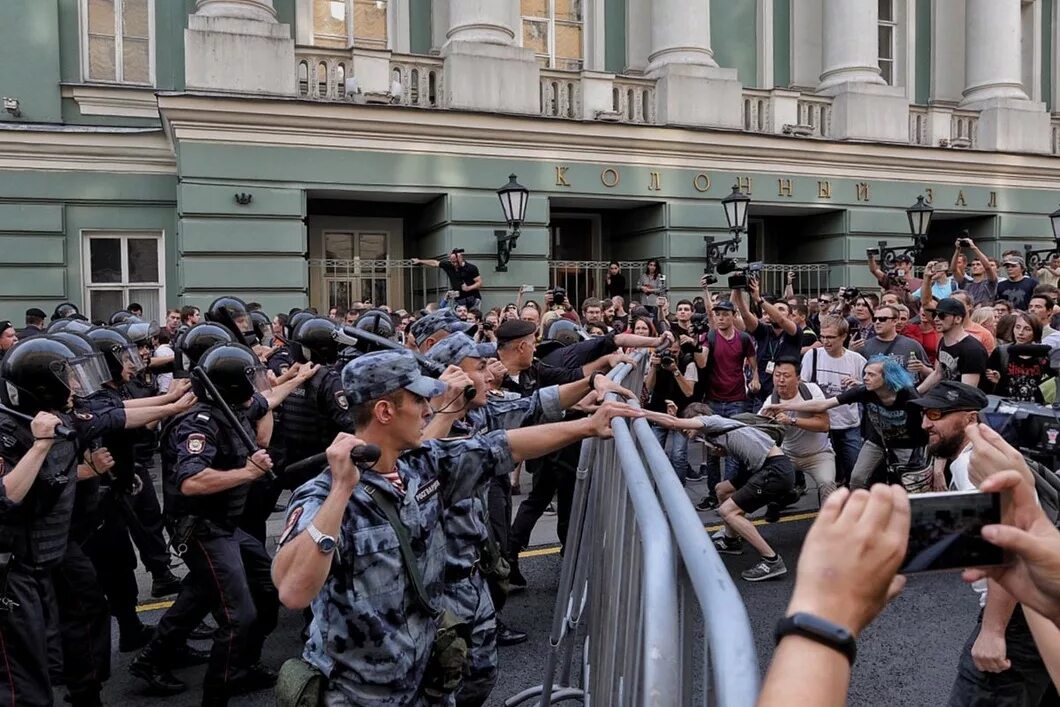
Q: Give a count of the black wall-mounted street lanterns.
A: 4